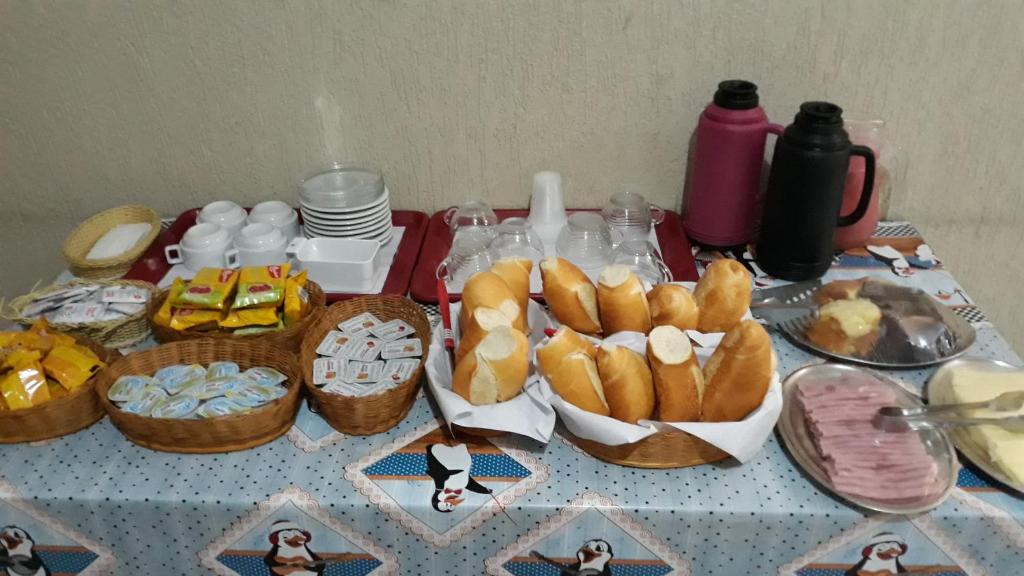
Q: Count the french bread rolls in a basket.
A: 12